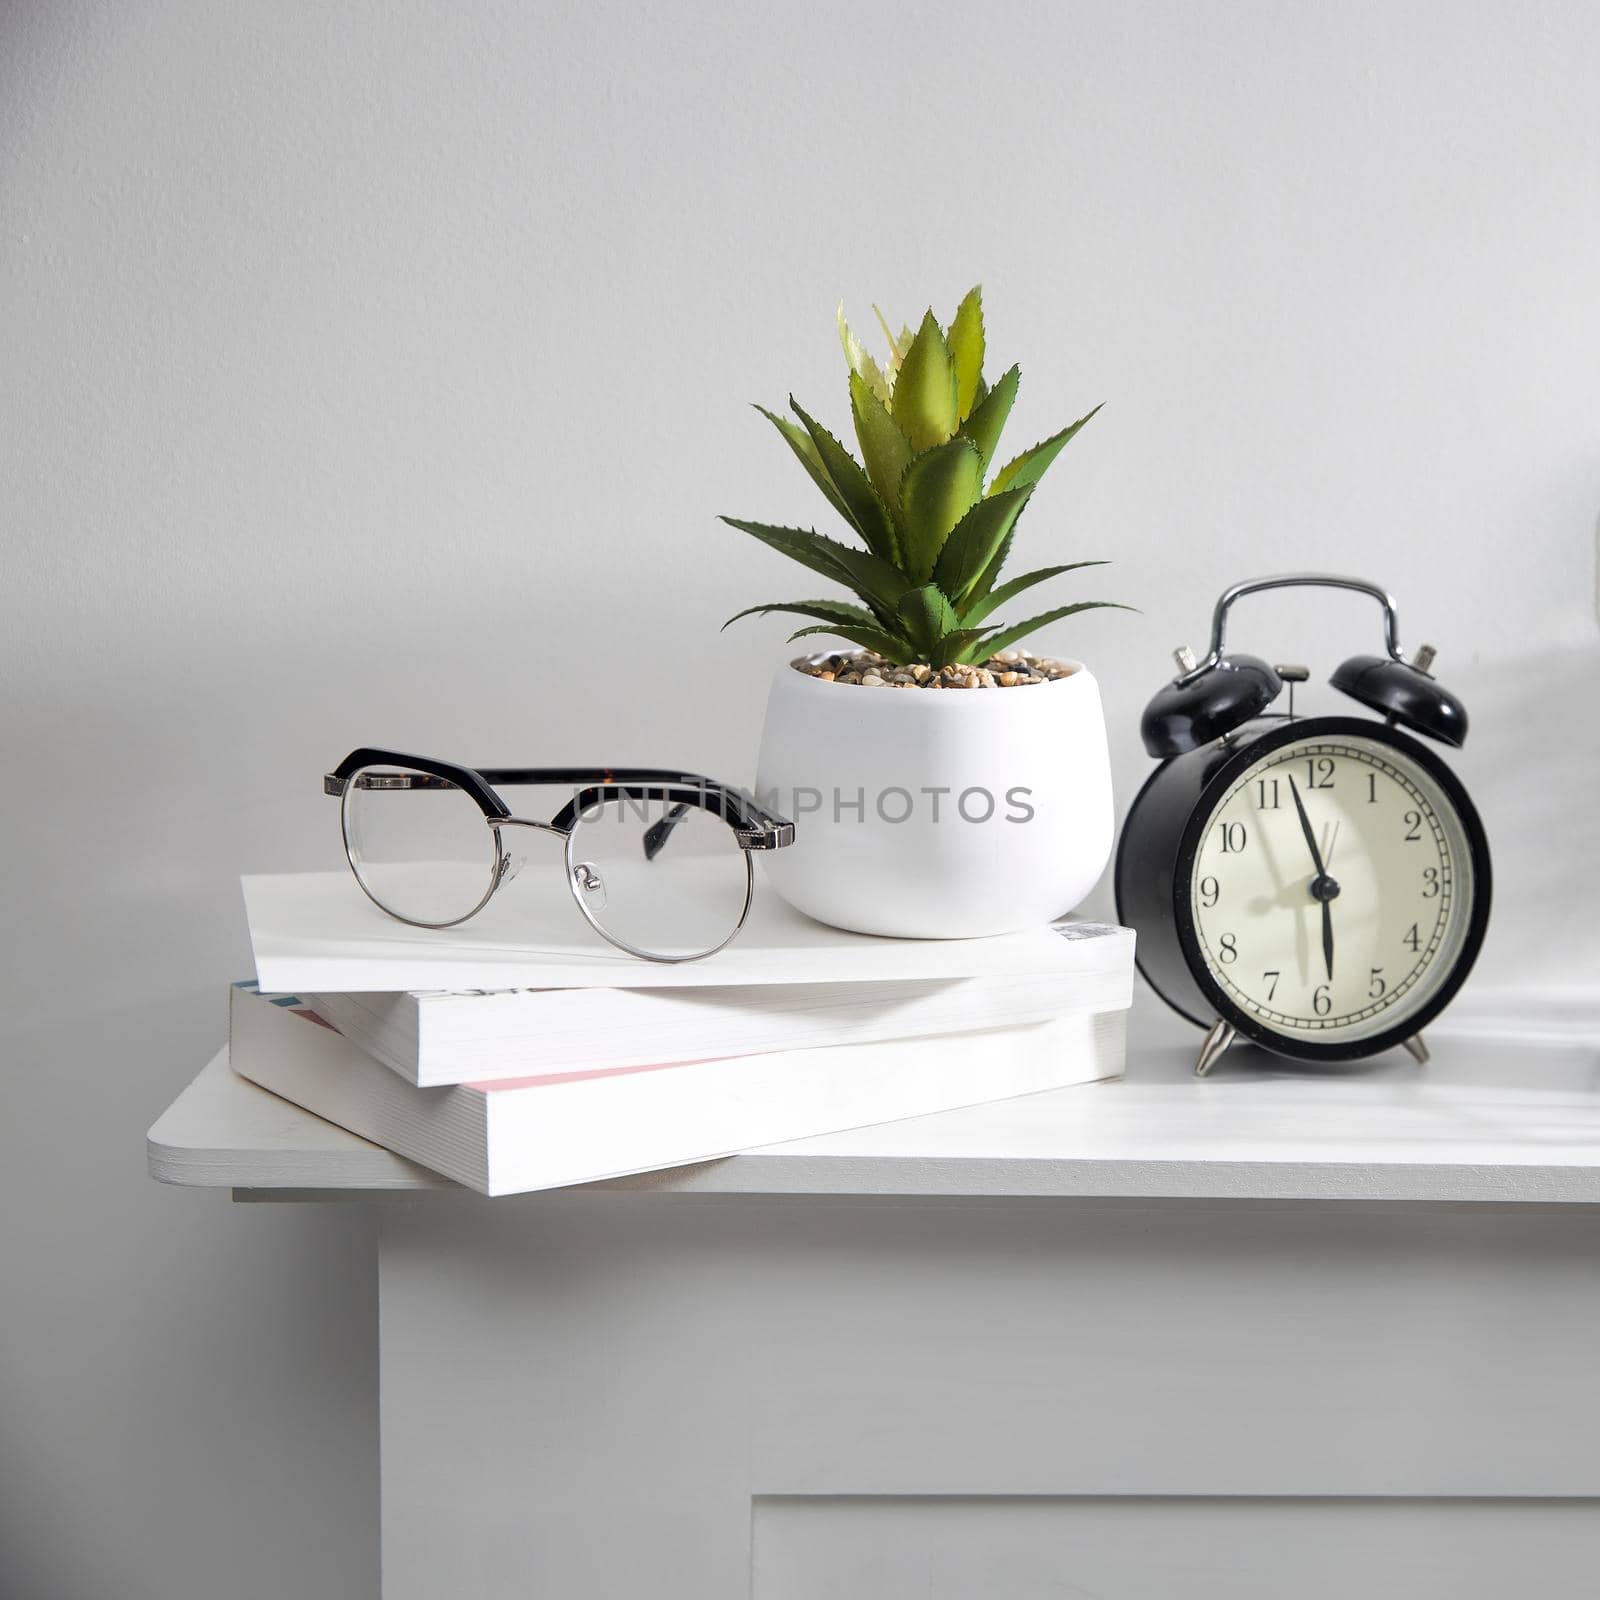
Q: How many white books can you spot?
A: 3